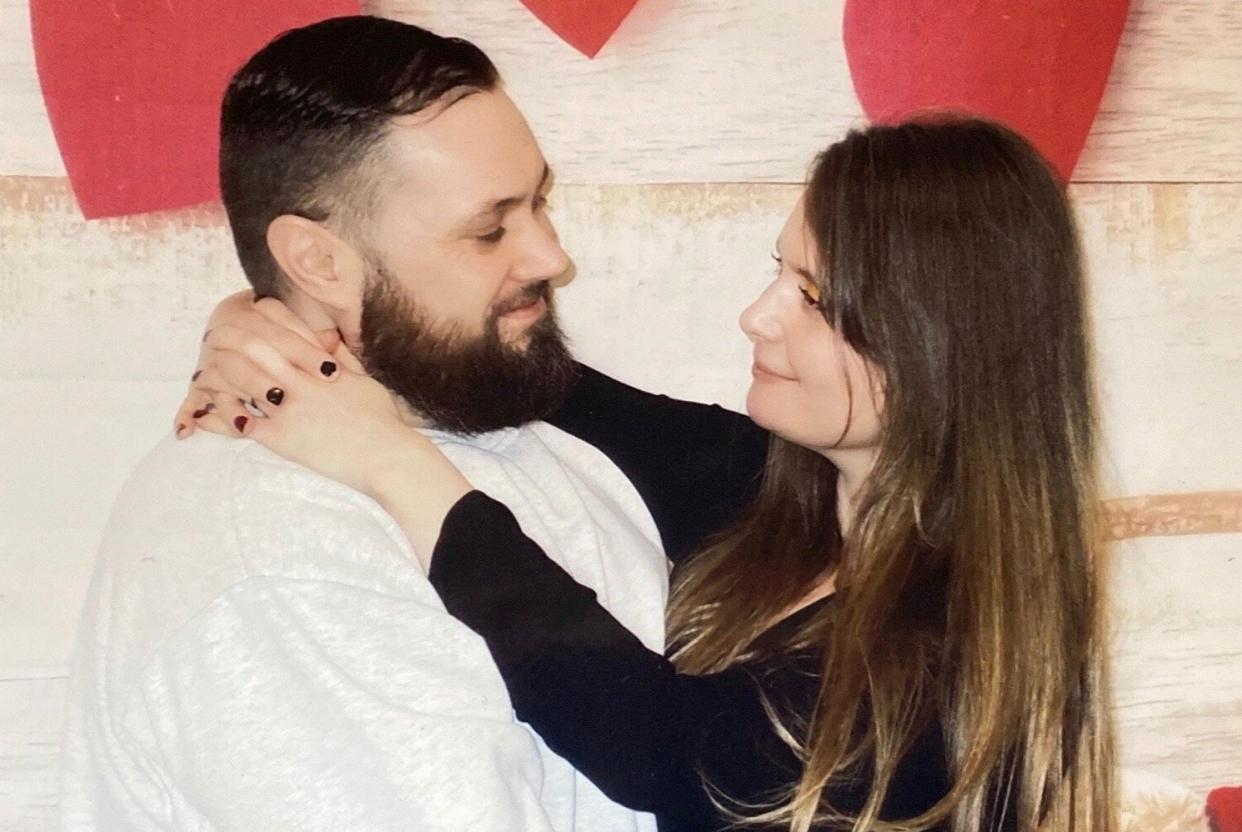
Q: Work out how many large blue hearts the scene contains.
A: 0